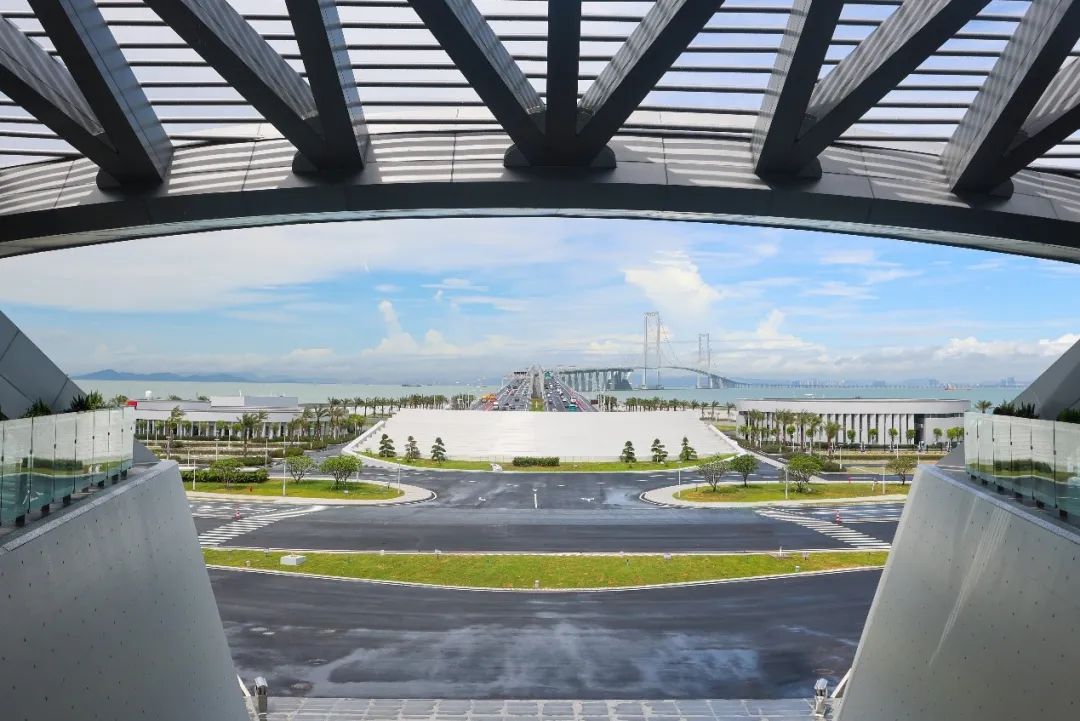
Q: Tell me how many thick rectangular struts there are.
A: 11